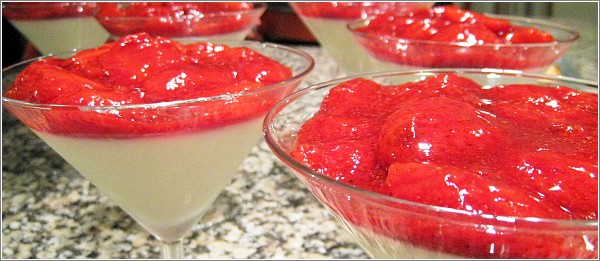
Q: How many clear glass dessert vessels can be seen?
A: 6